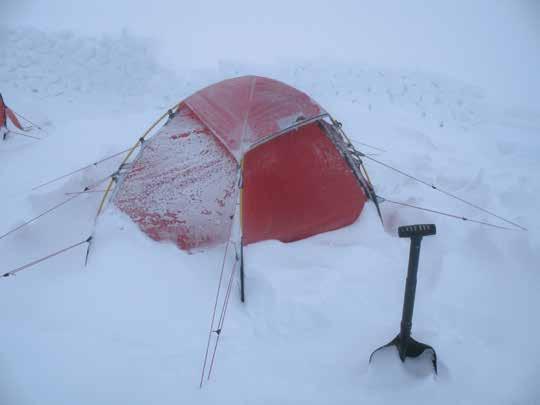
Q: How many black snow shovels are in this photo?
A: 1